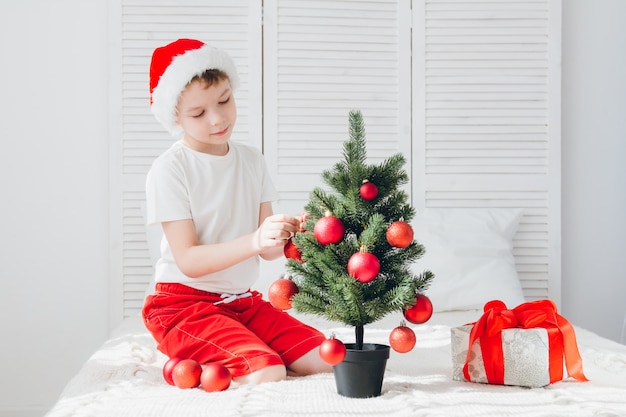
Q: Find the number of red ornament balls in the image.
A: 12